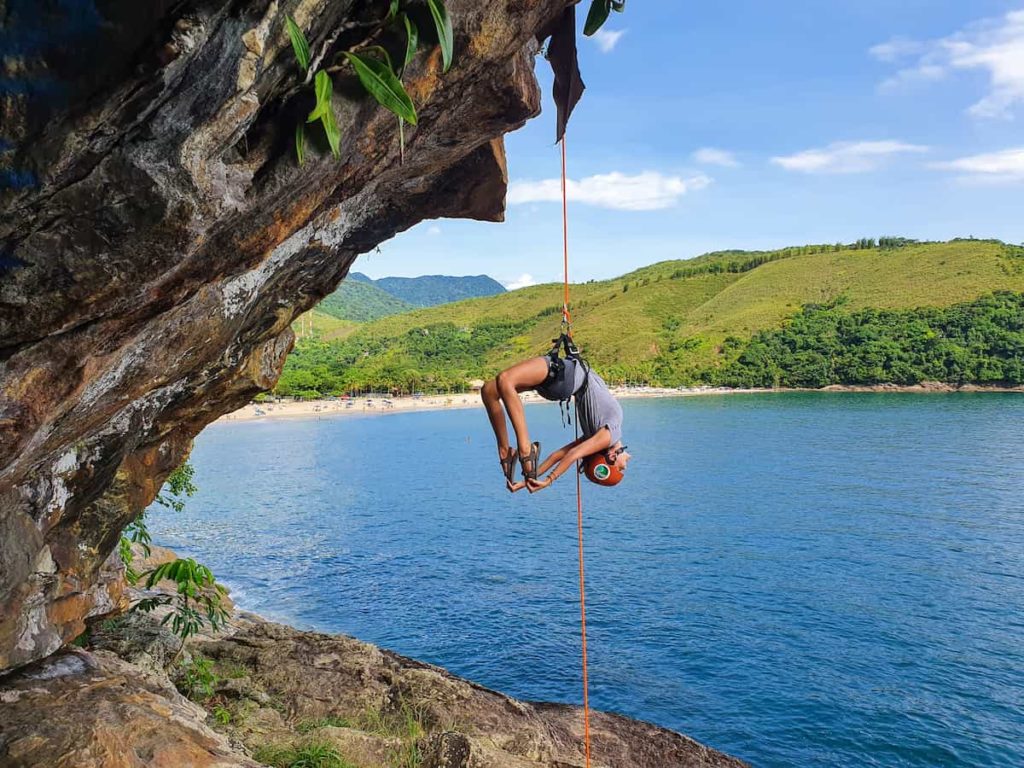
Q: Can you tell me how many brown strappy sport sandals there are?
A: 2